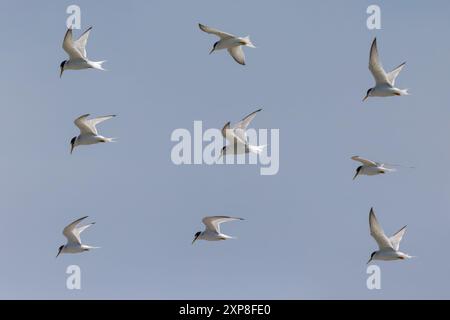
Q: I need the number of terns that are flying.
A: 9